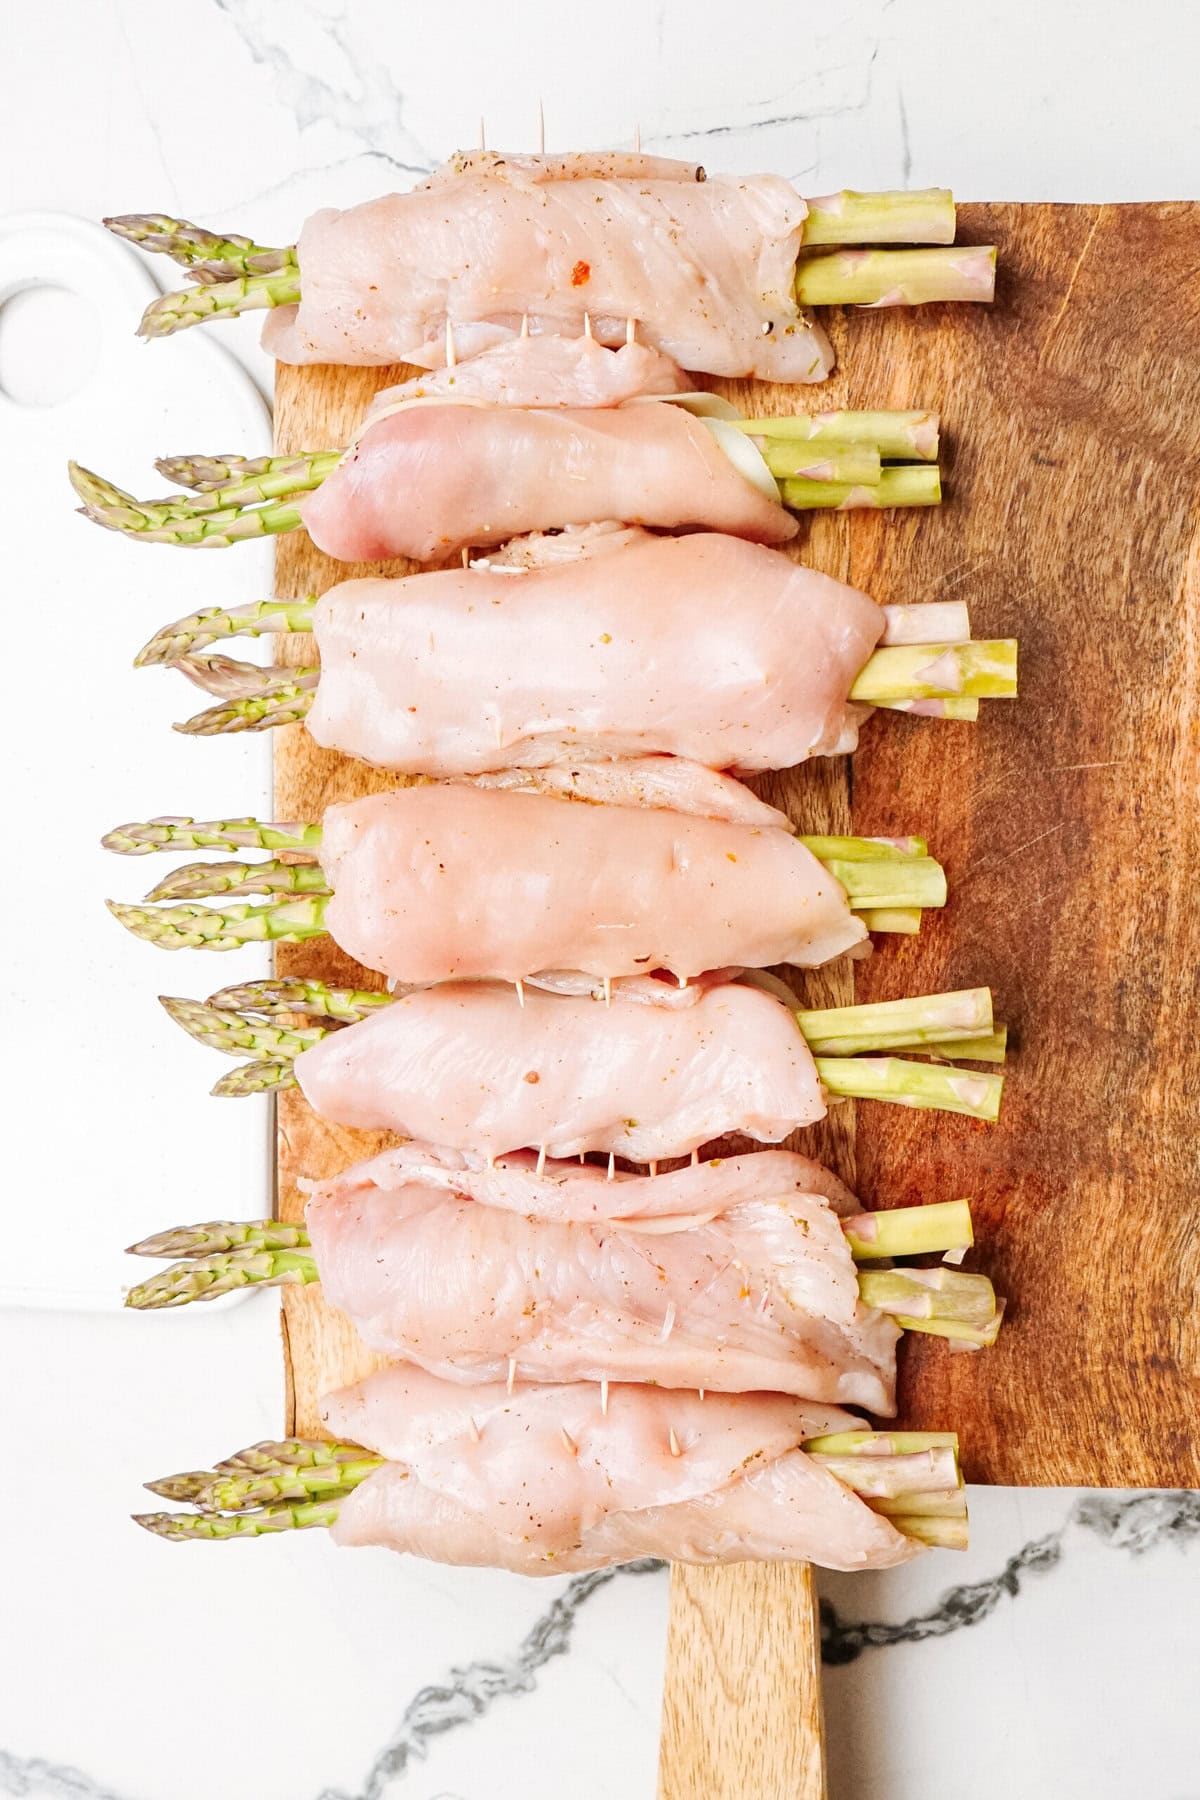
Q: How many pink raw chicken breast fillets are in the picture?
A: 7